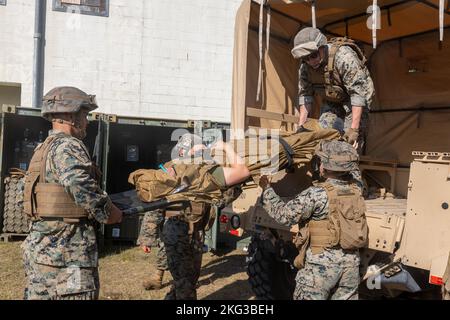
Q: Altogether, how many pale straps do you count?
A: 5